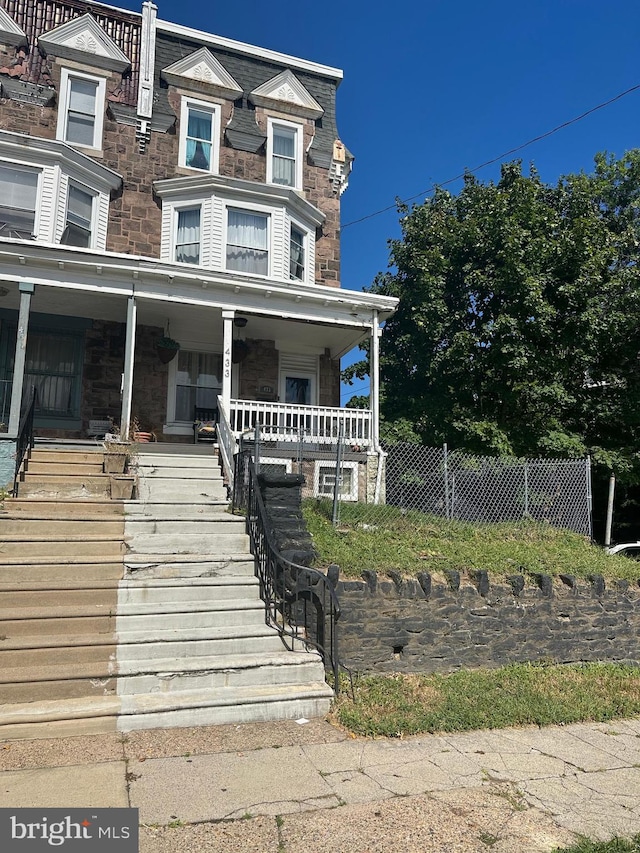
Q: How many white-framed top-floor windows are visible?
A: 3